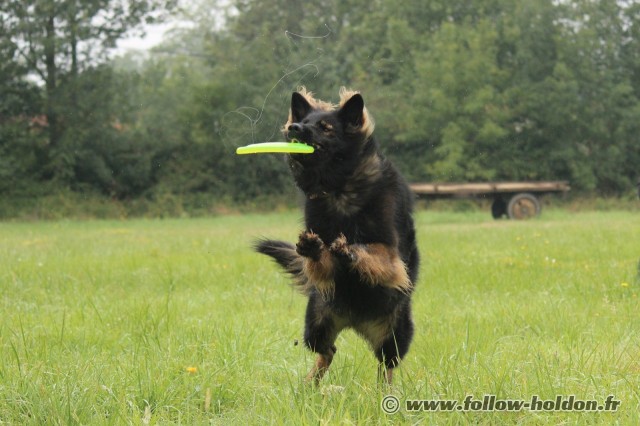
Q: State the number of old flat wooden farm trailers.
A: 1